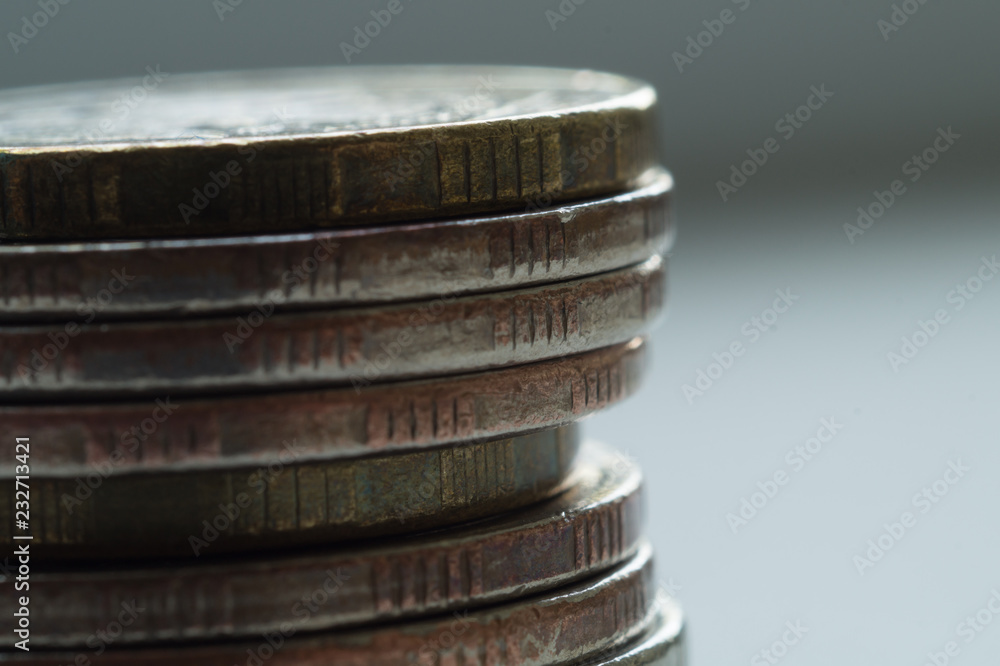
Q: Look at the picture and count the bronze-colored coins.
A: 2